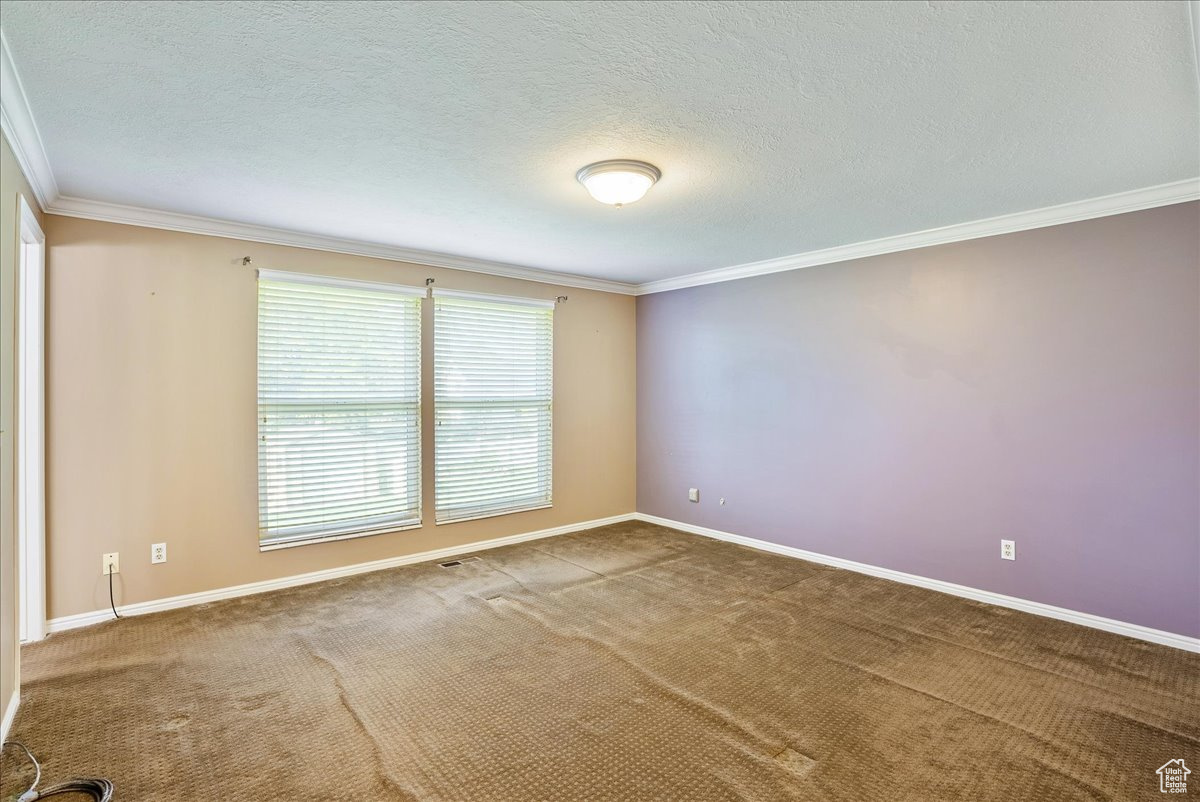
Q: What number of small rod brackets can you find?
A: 3